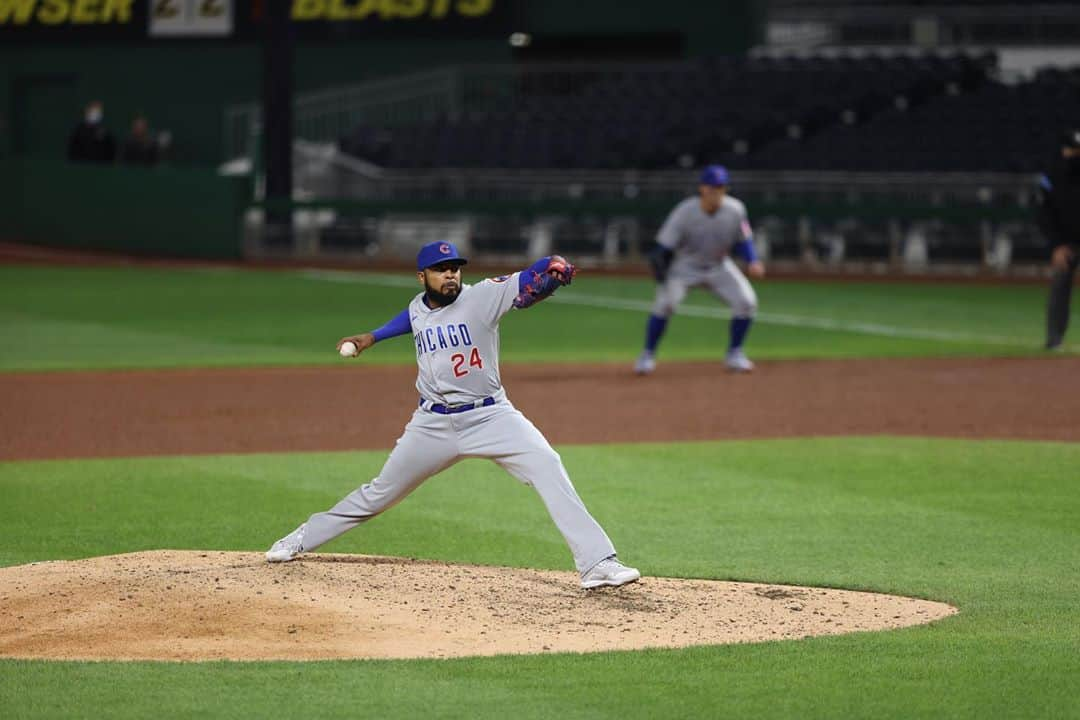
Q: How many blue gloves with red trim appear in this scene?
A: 1